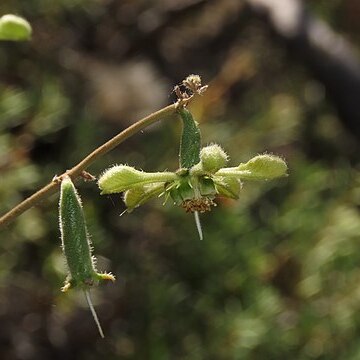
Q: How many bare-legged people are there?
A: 0